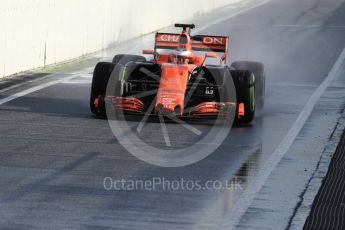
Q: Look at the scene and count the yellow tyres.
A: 0